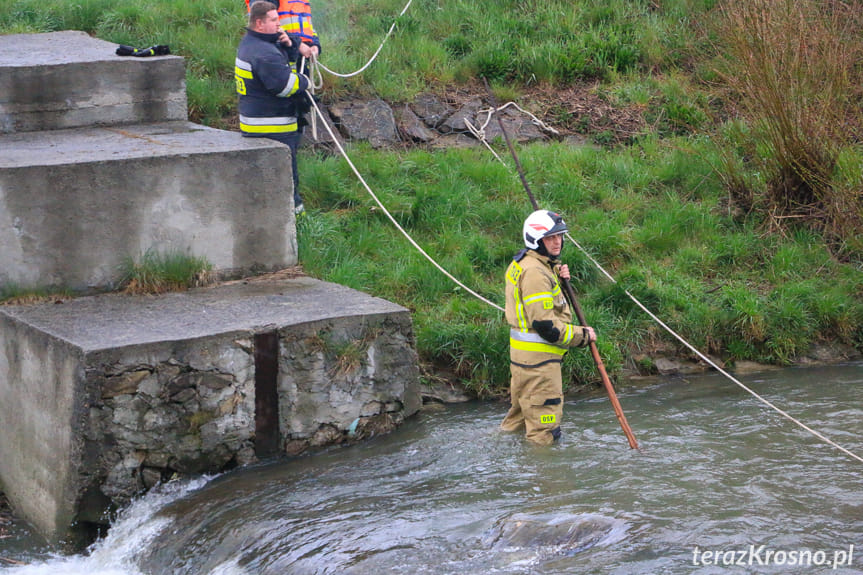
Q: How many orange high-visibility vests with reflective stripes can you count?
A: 1